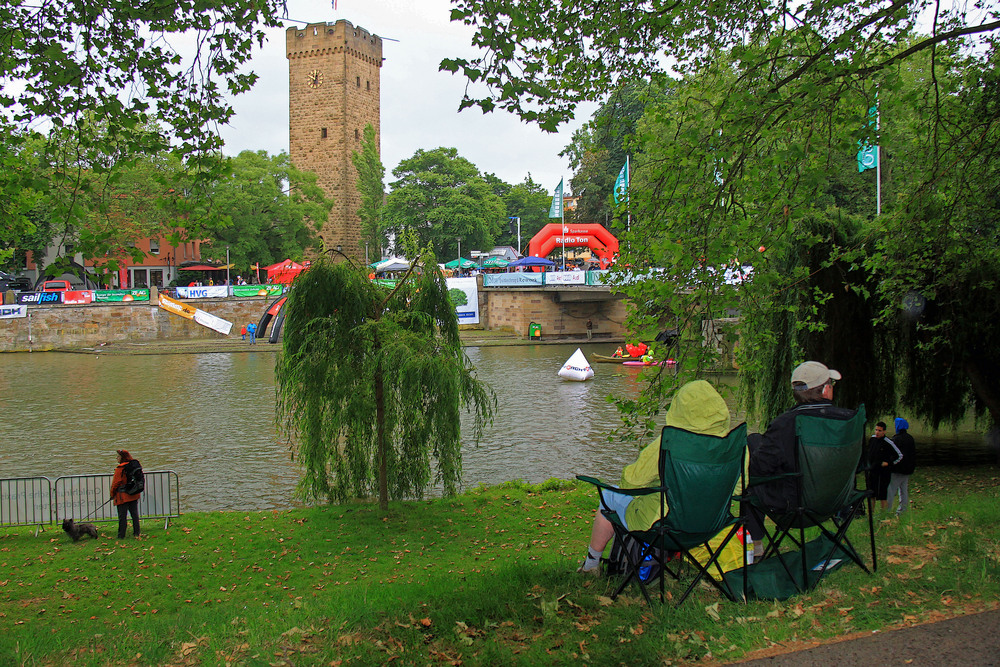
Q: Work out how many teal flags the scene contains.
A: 3